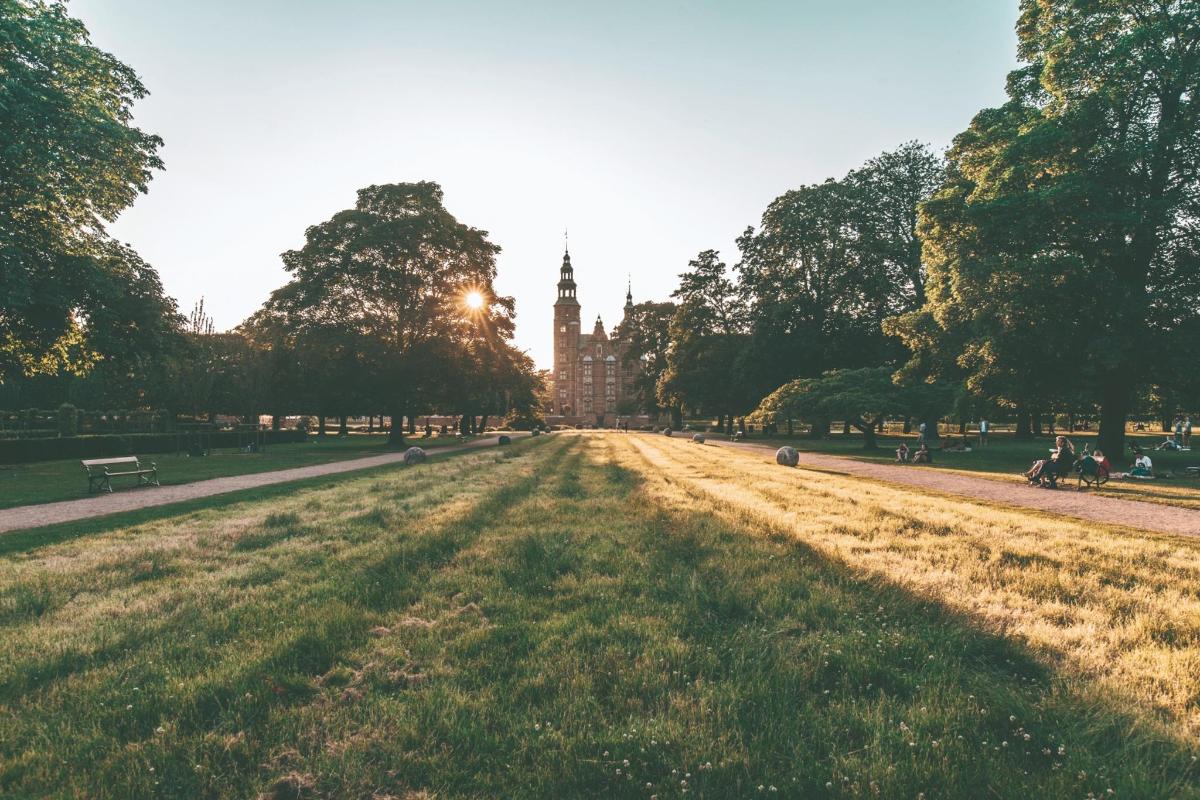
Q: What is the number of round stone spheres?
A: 8